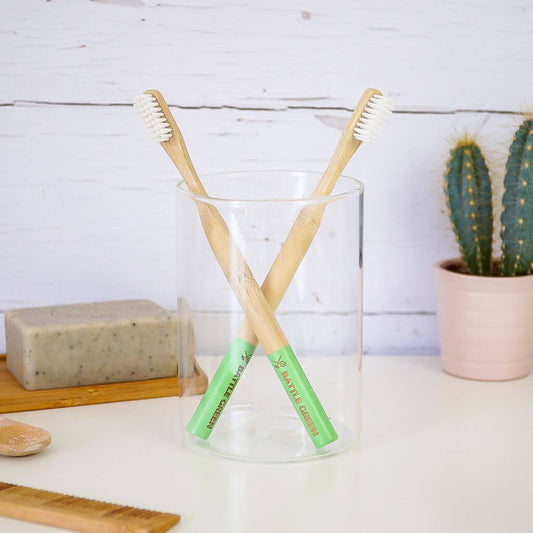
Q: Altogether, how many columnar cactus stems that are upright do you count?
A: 2